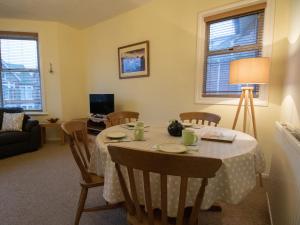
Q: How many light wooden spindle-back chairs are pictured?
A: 4